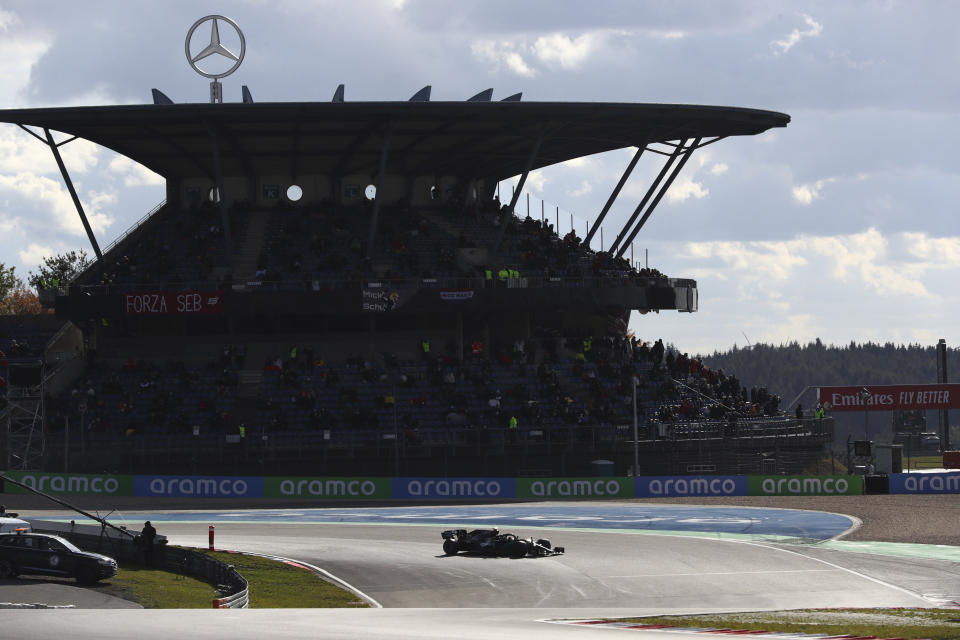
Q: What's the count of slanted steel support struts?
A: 7